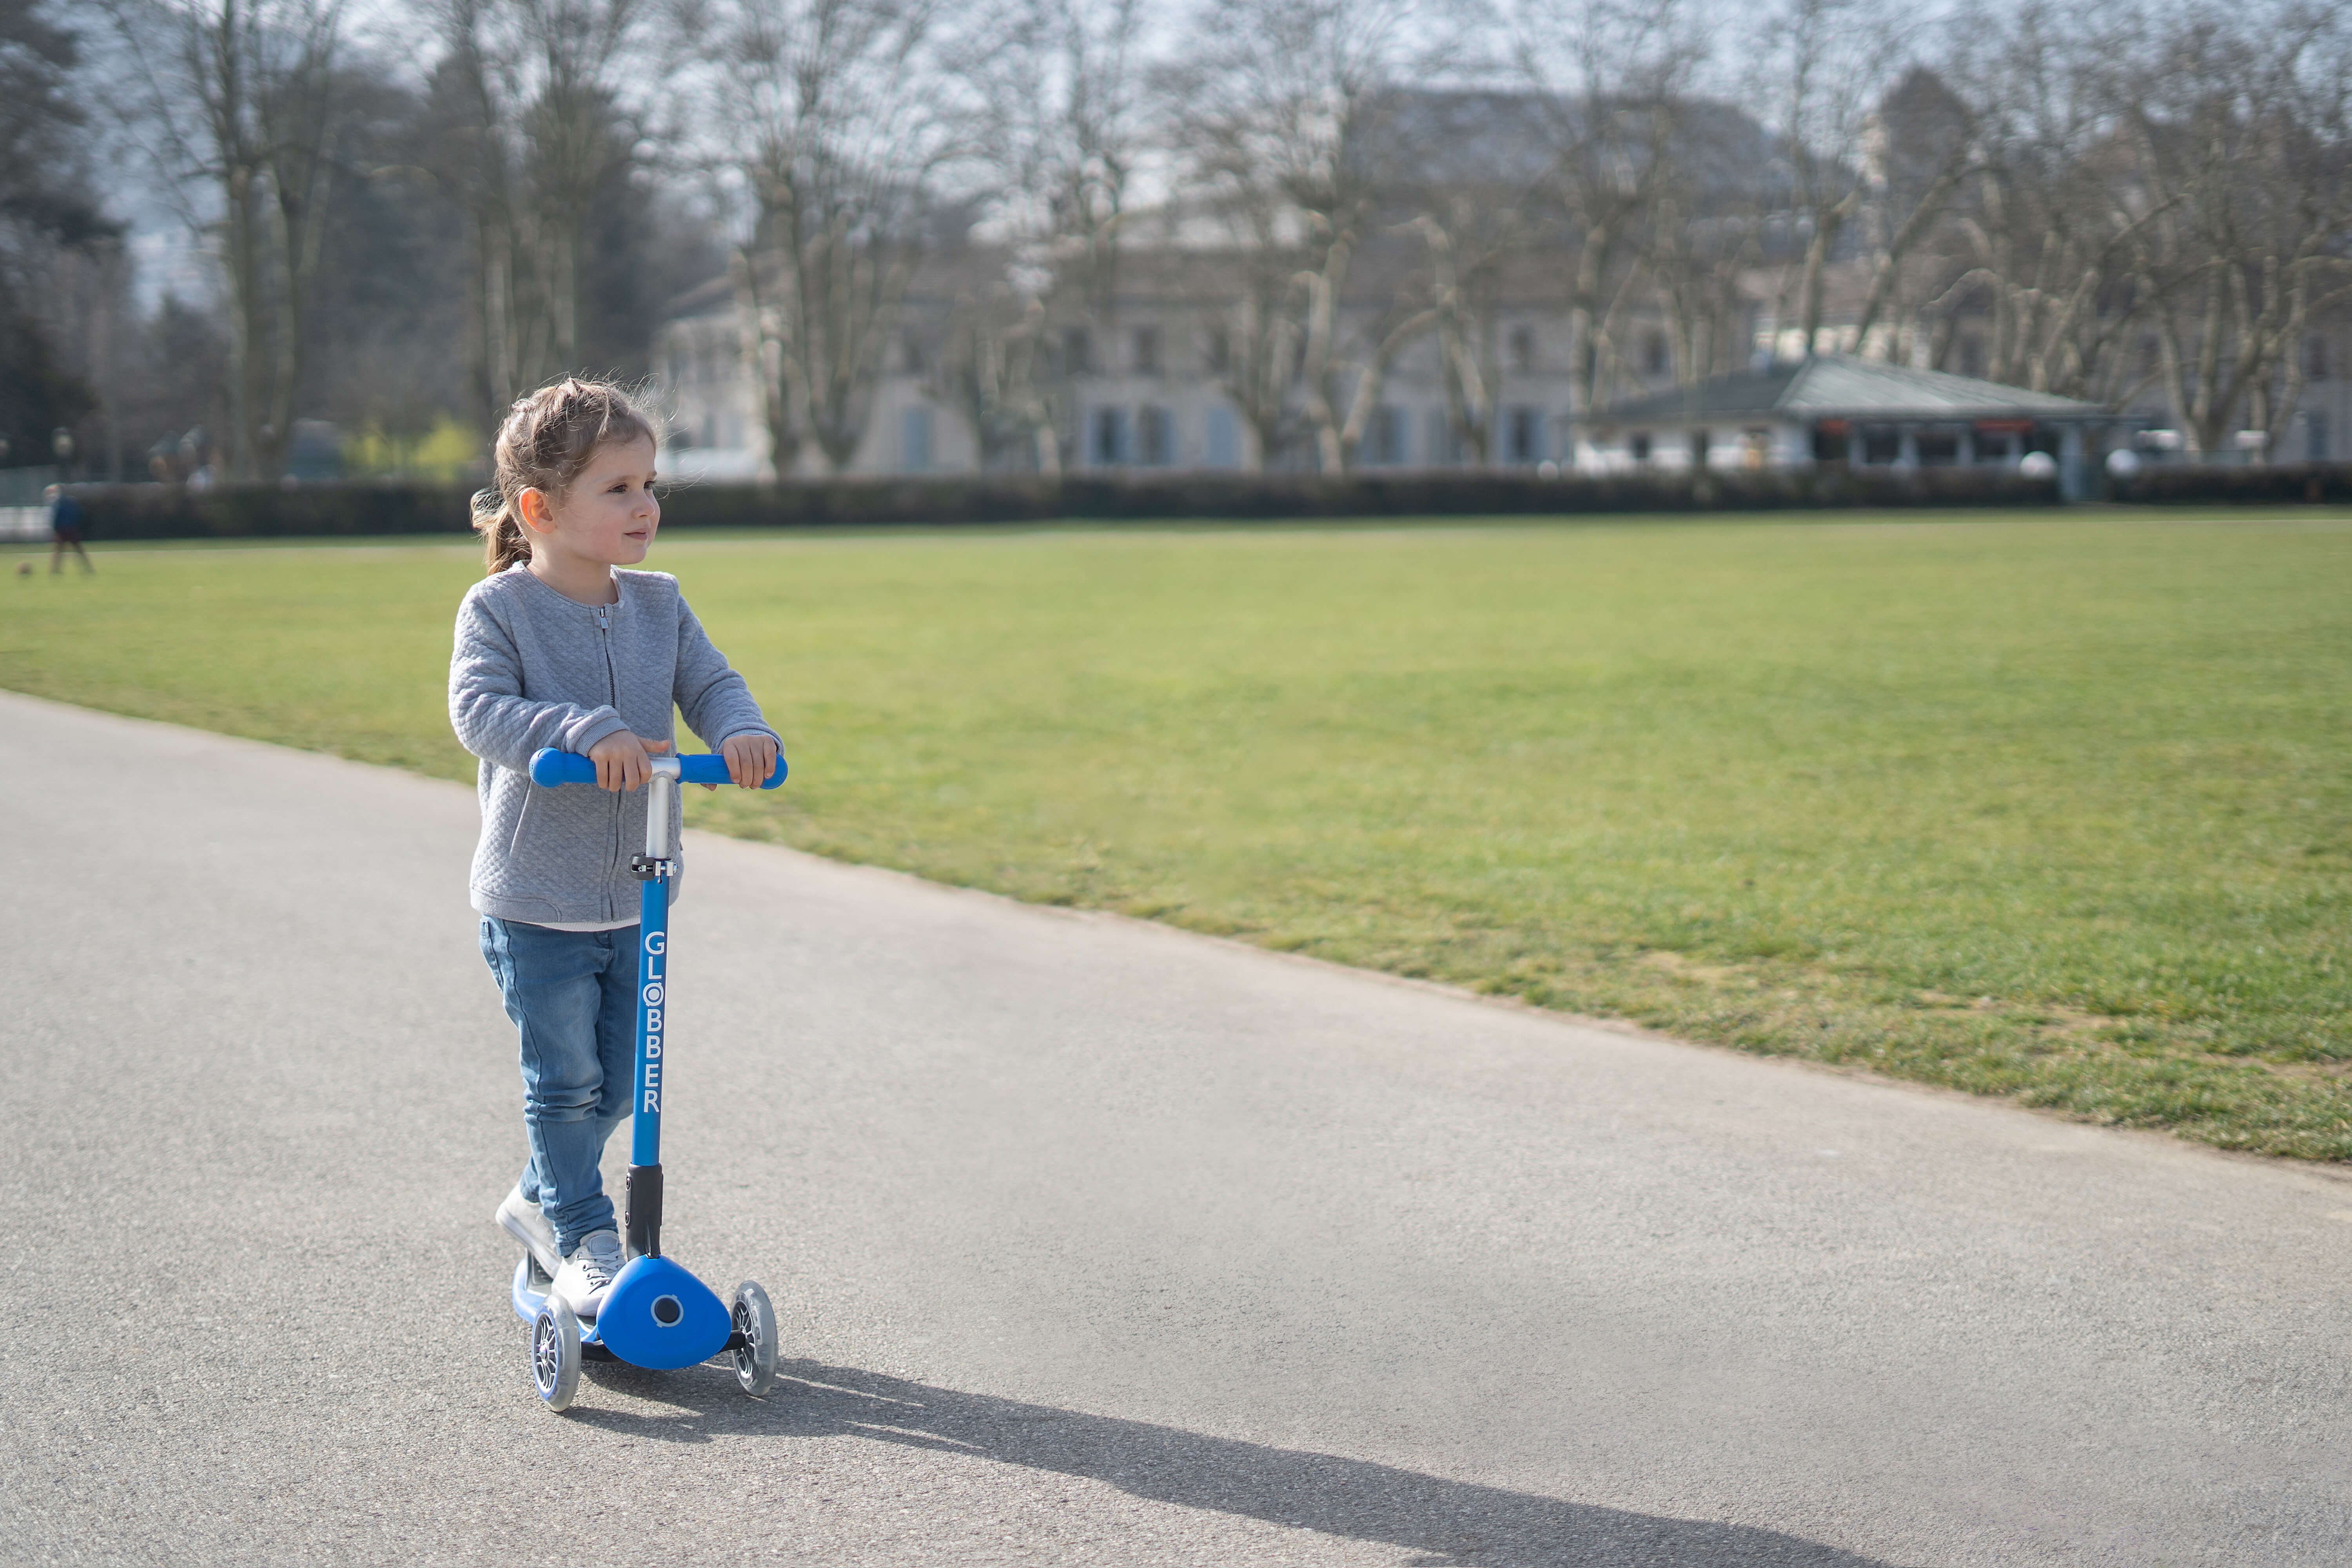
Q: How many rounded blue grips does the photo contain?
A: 2